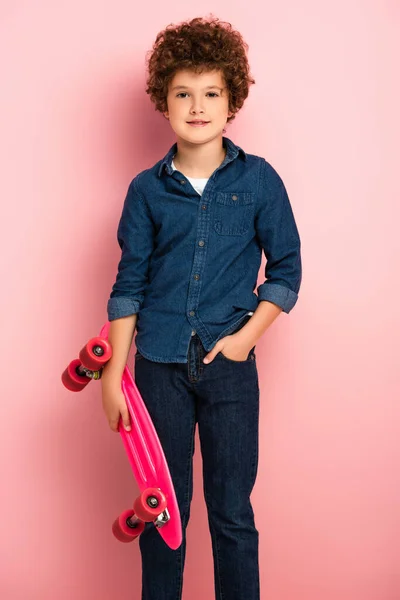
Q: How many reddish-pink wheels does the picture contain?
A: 4